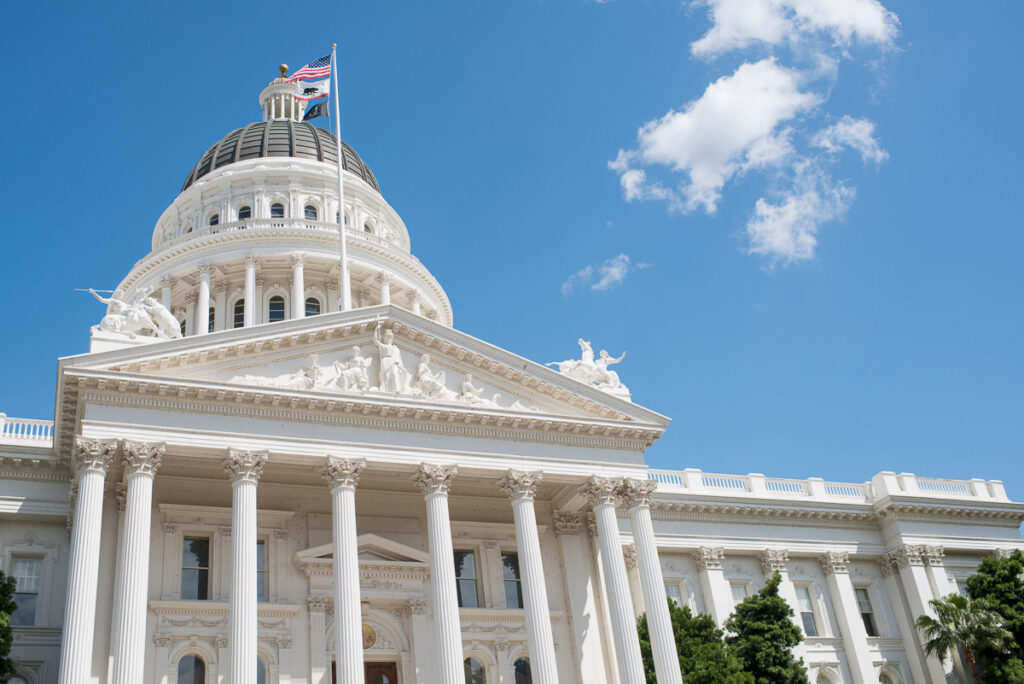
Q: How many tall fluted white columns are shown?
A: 8